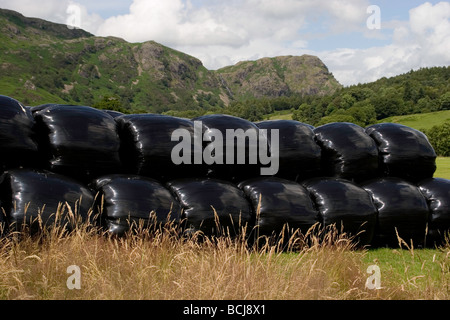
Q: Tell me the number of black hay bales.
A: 14